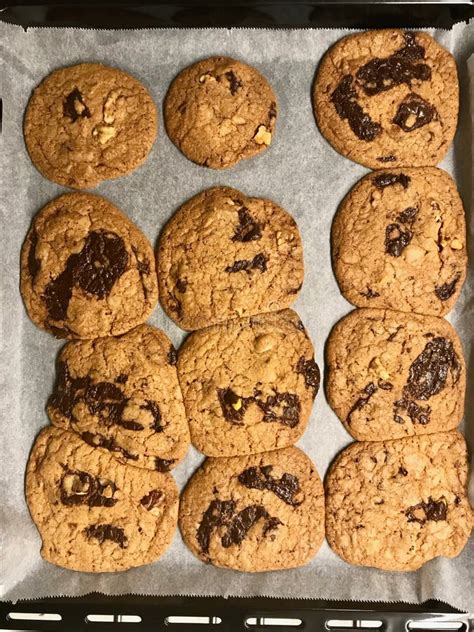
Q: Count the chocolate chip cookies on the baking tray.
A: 12